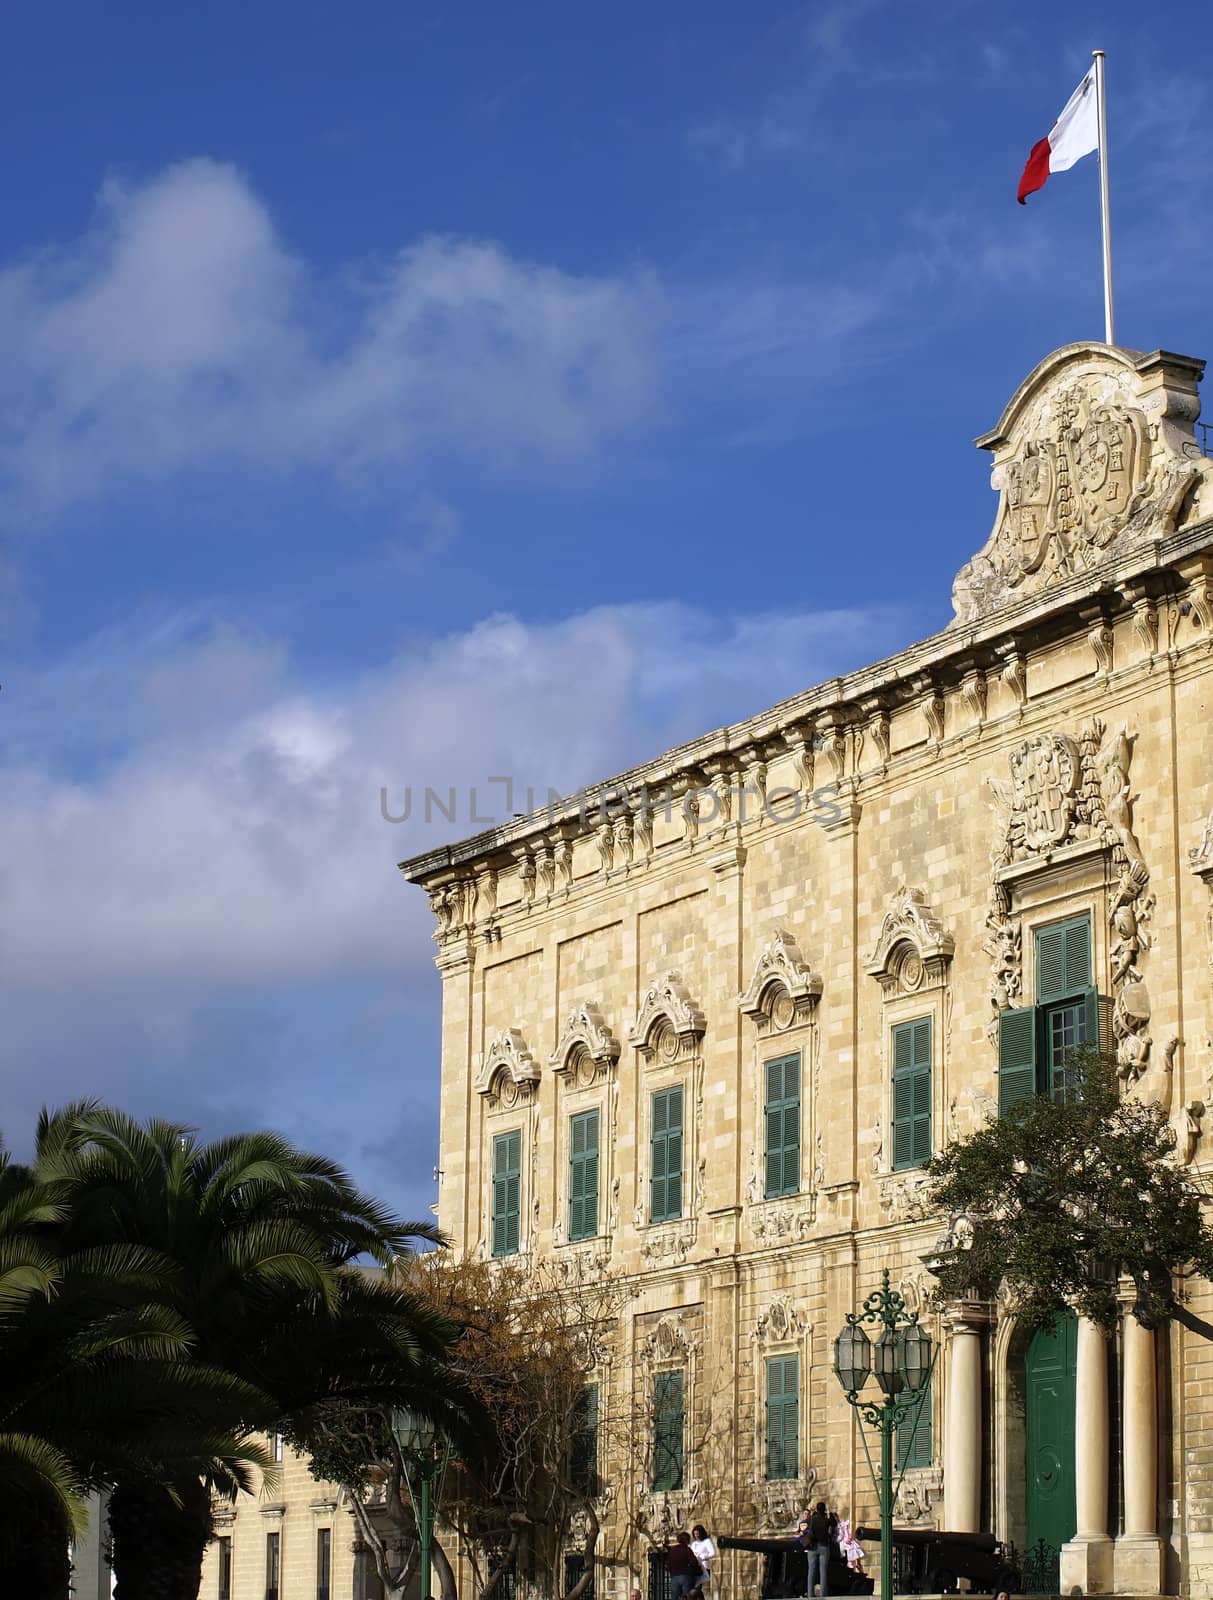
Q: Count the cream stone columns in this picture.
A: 3